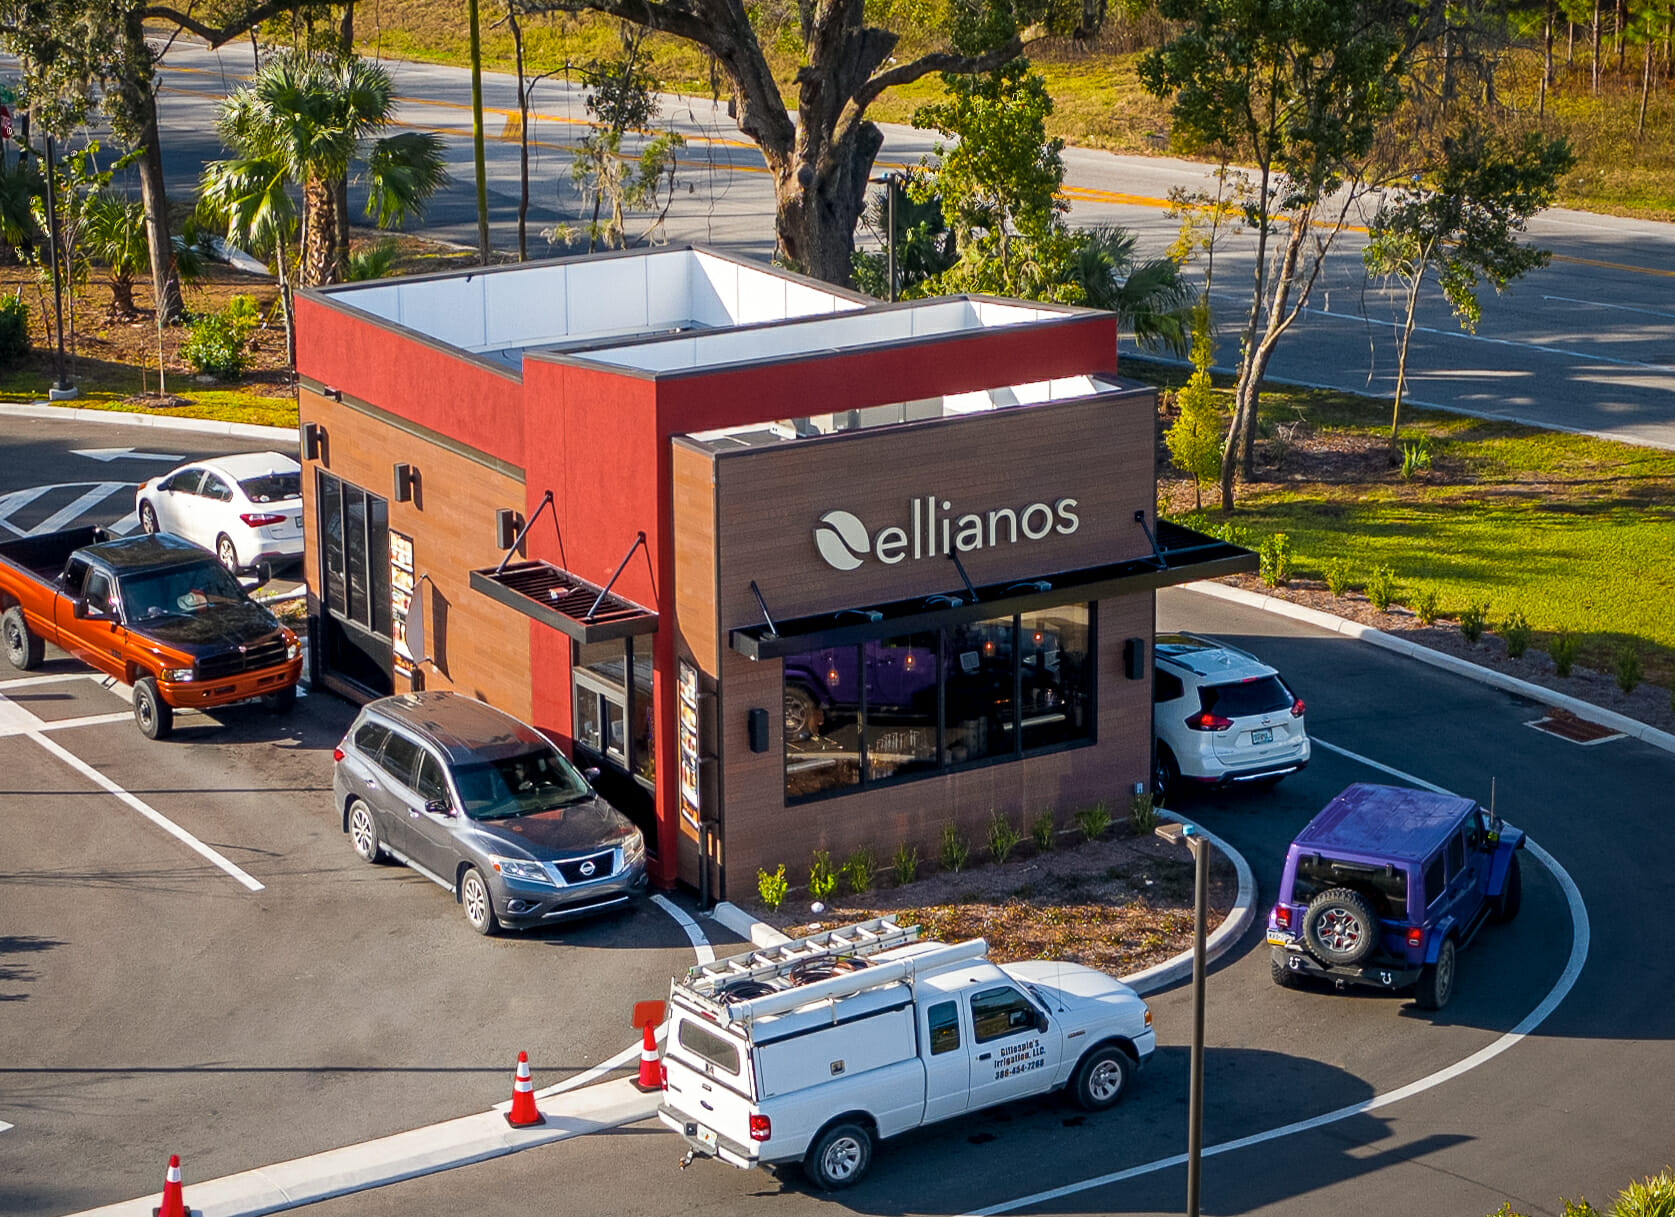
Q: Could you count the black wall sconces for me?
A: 5